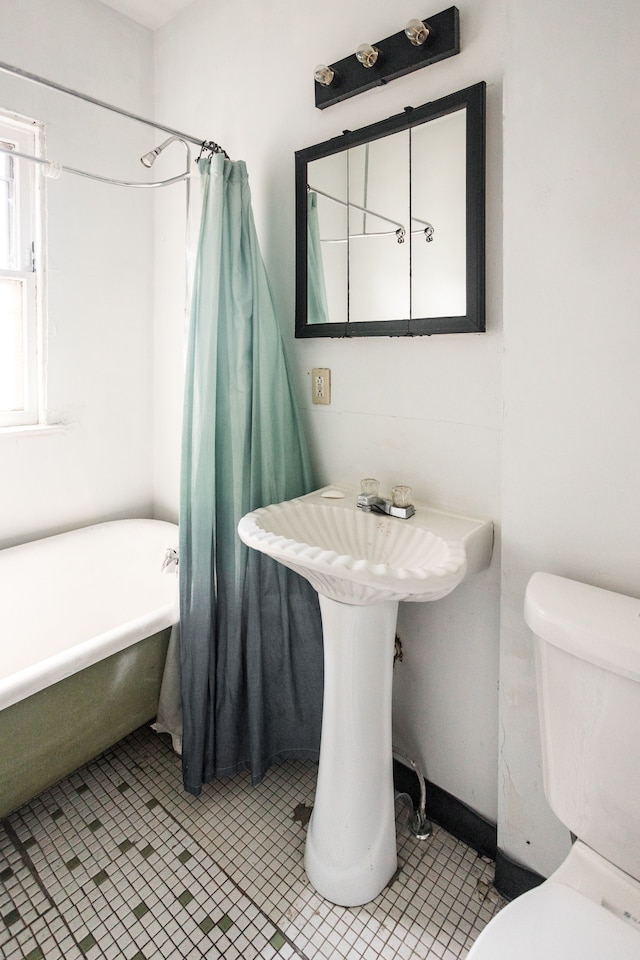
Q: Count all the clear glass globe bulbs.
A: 3